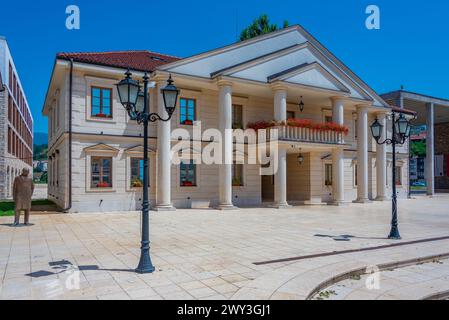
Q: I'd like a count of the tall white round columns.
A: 6